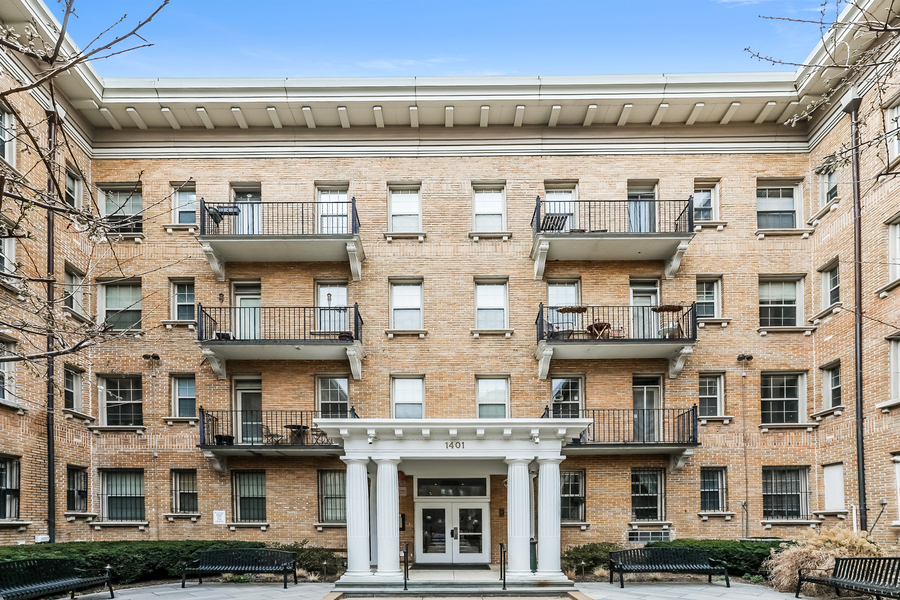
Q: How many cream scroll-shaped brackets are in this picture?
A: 10